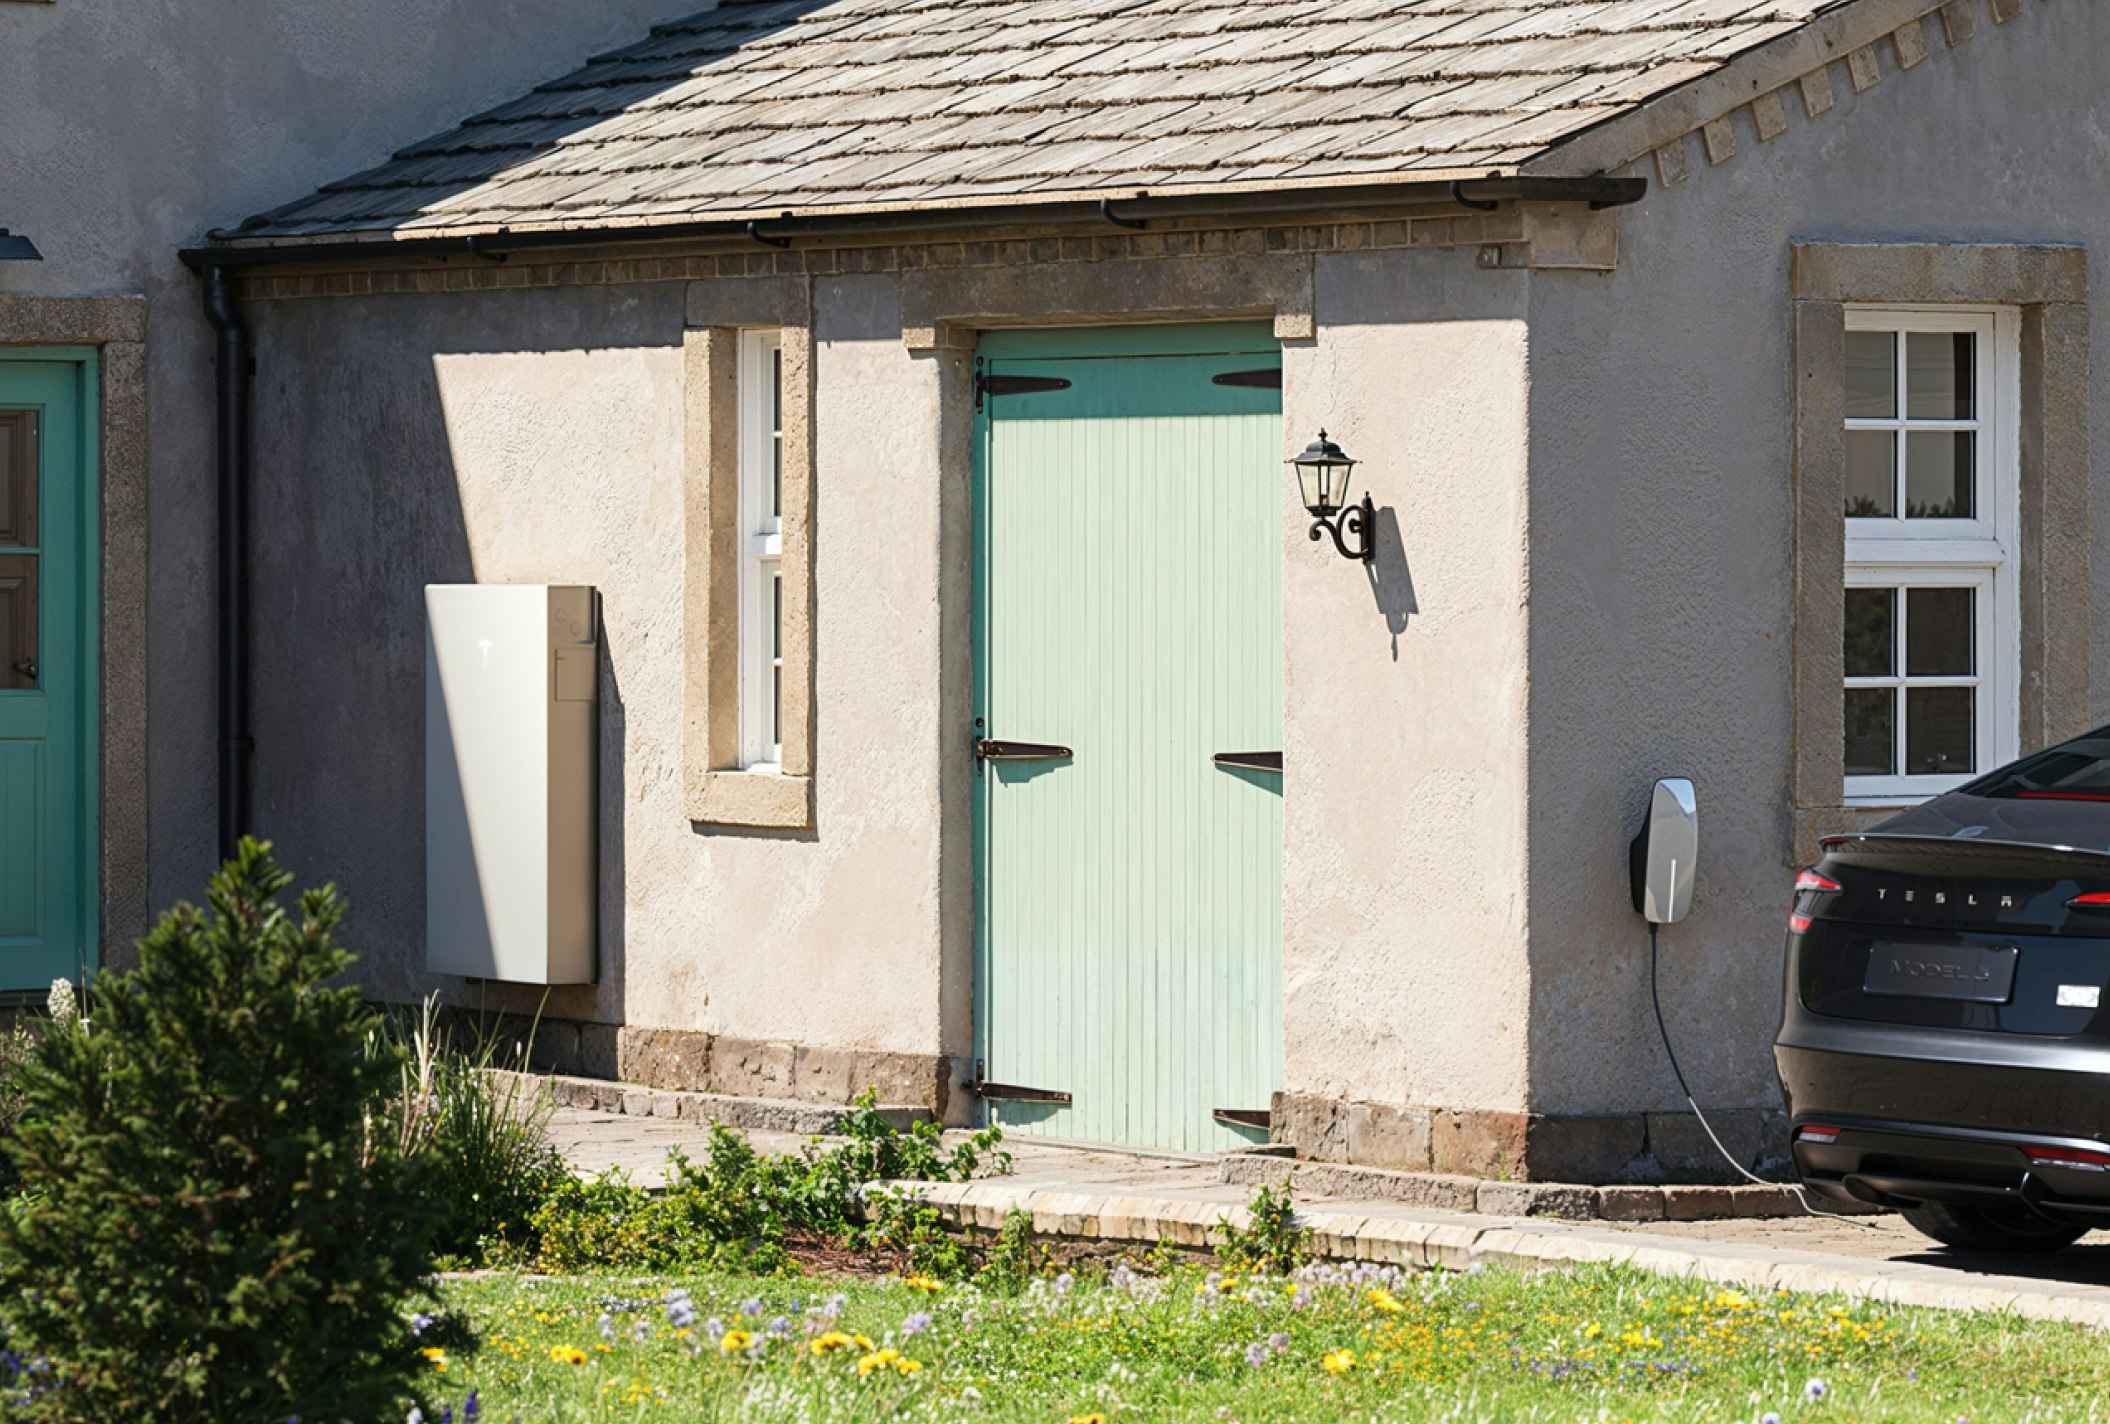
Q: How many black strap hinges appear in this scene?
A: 6